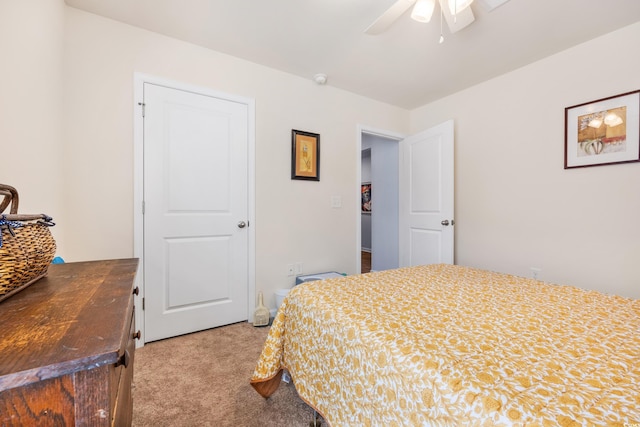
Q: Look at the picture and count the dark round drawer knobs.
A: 3